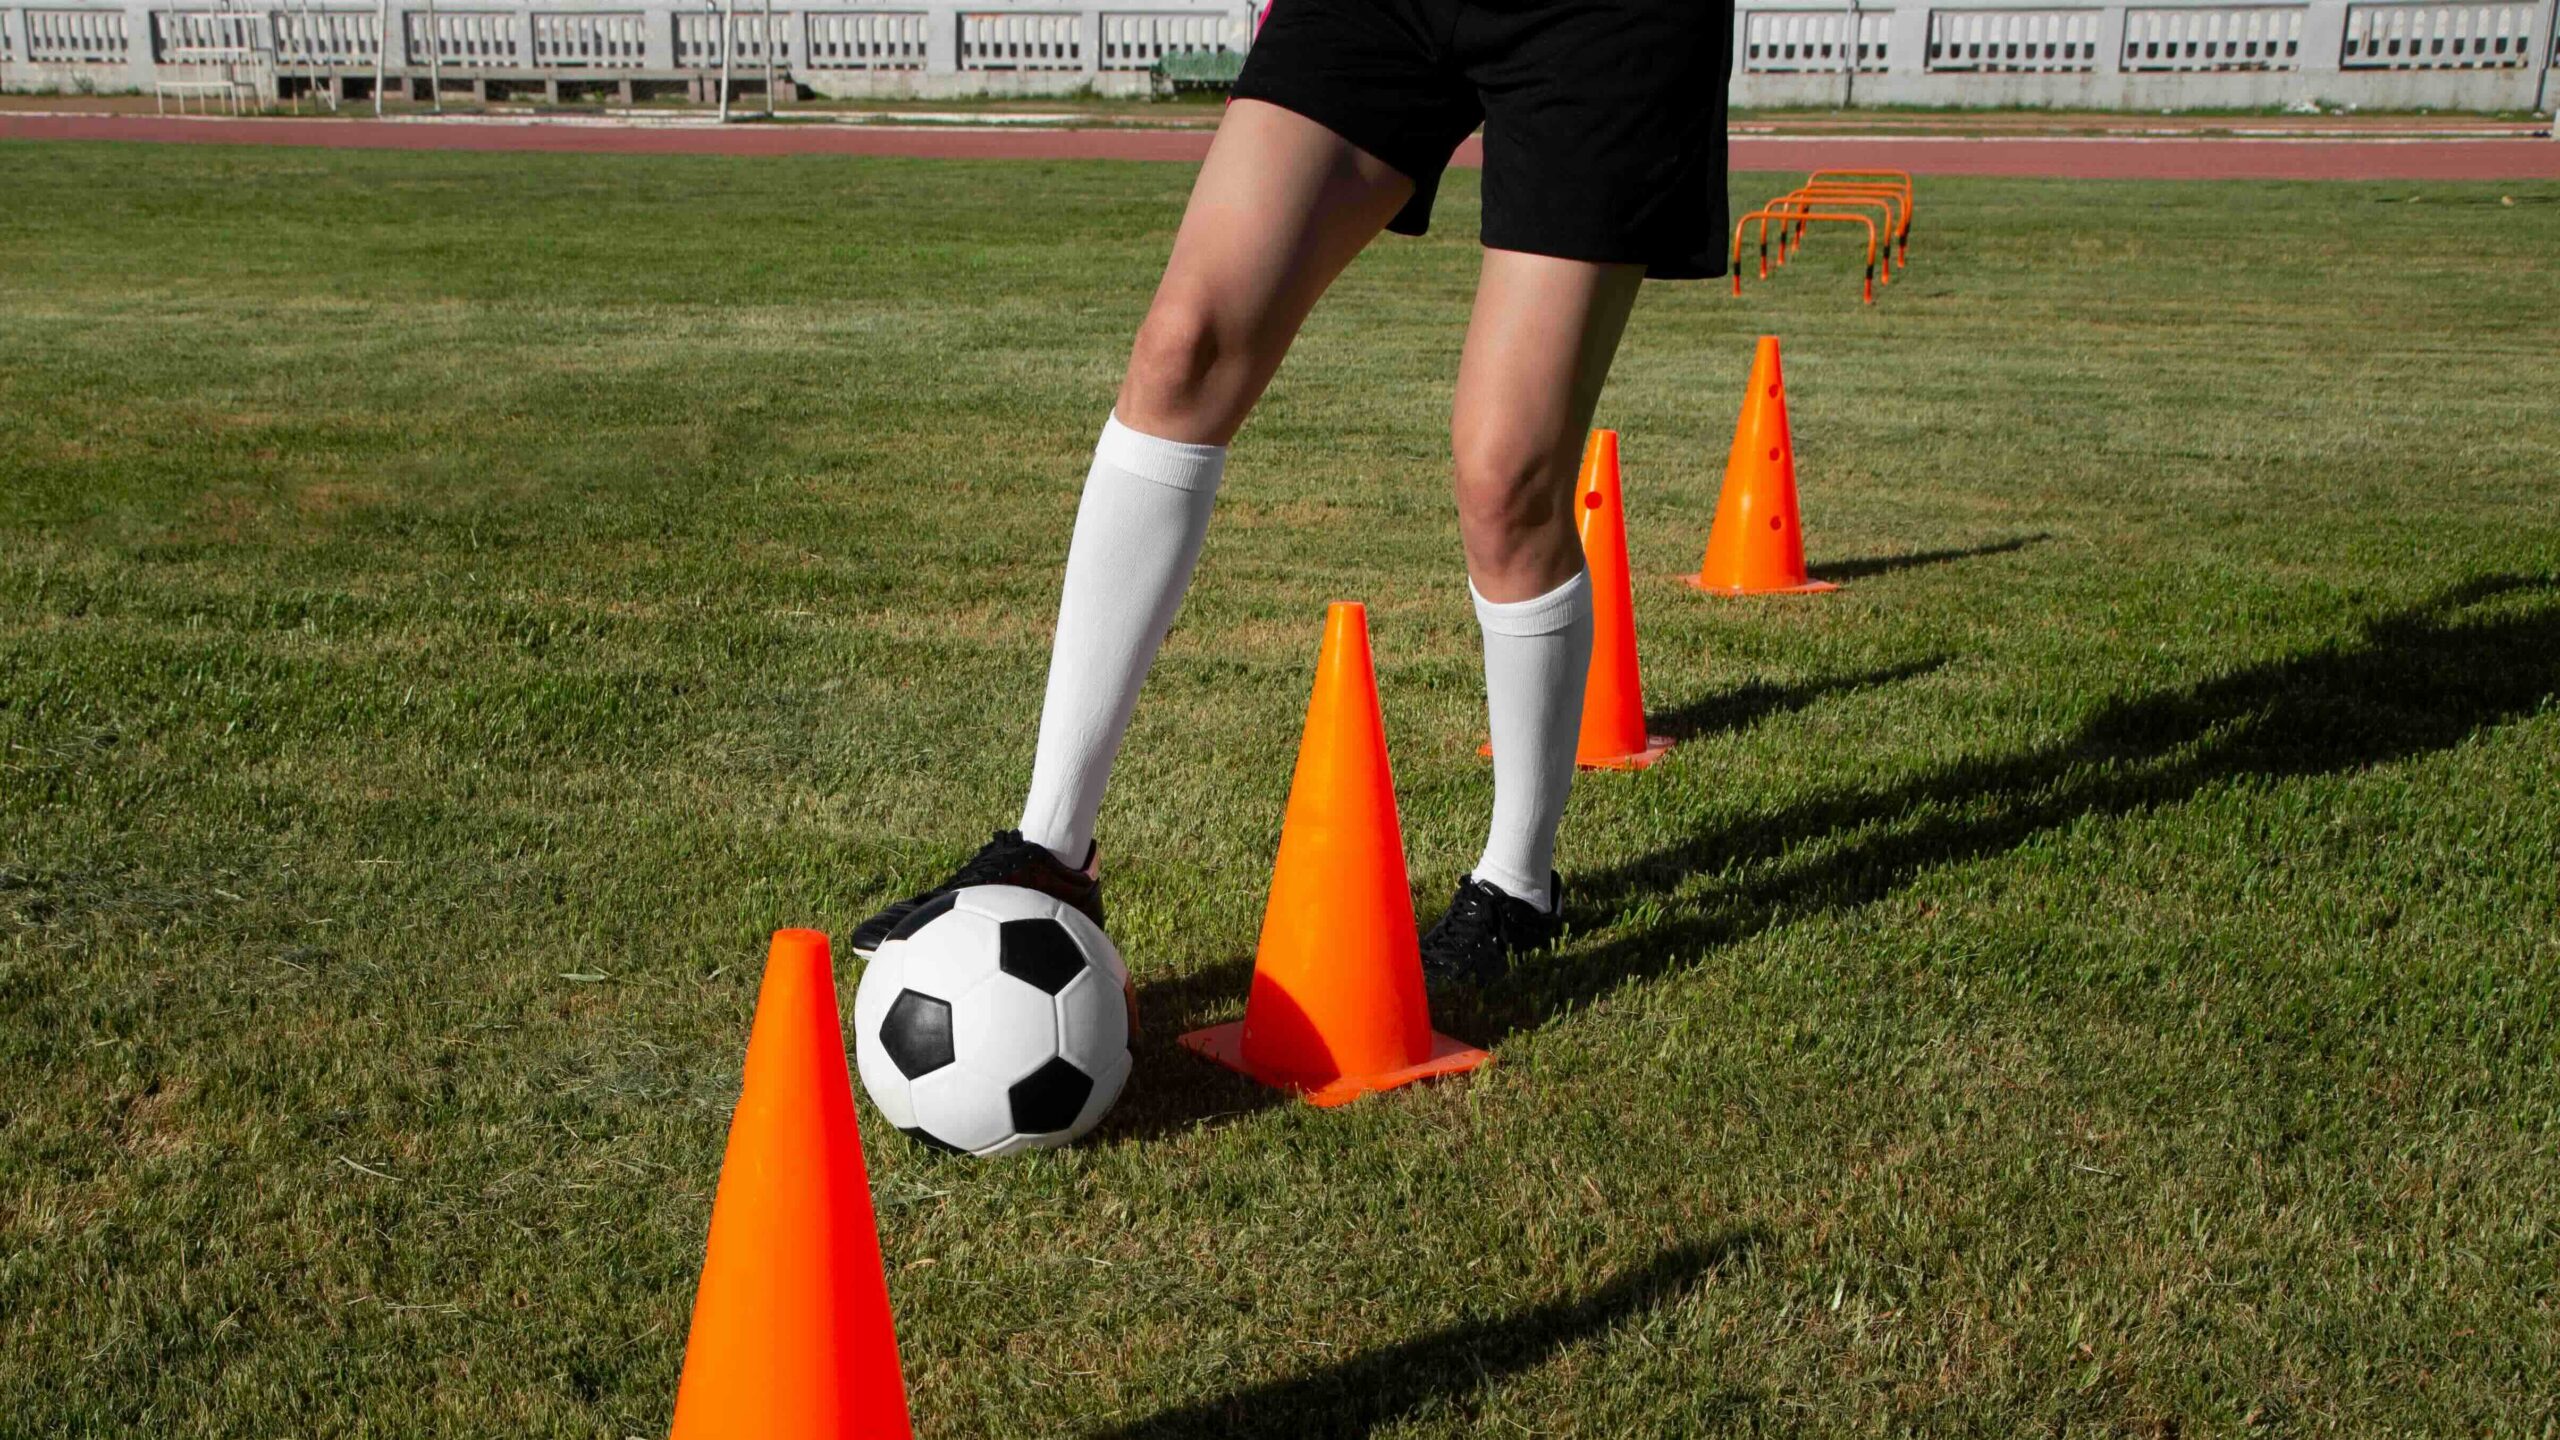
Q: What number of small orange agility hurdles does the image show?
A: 5